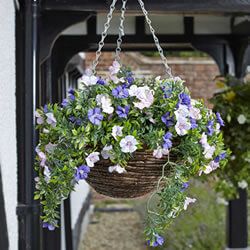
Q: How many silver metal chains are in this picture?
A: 3